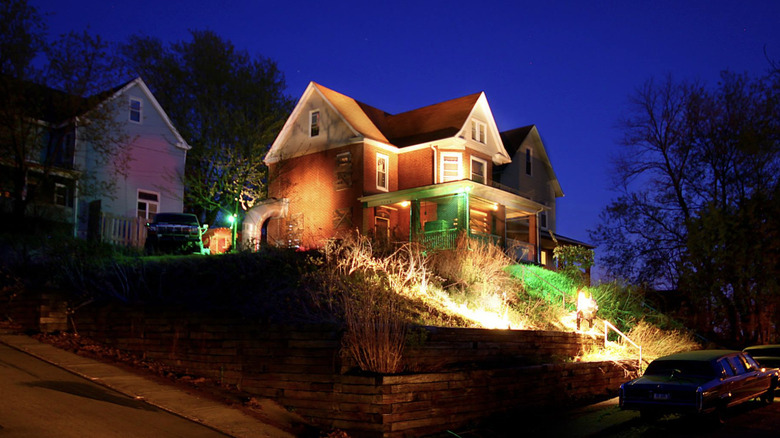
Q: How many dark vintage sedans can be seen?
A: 1